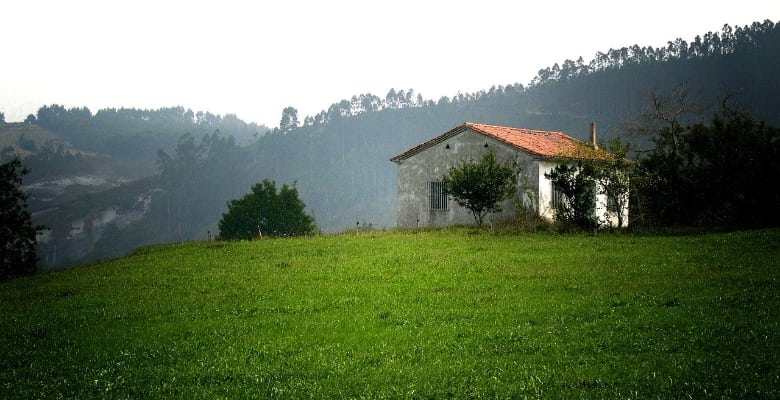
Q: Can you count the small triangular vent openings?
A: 2